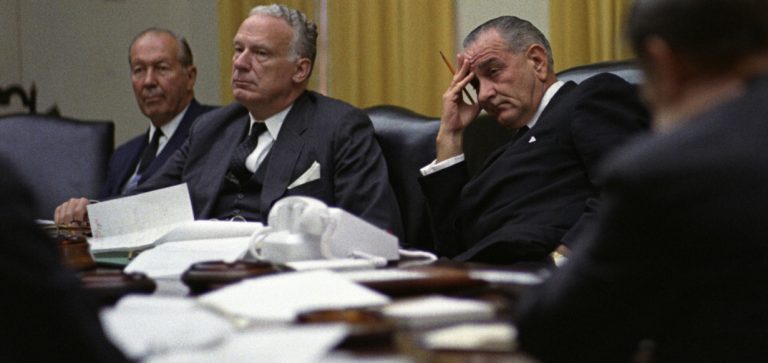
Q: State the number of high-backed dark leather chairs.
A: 3